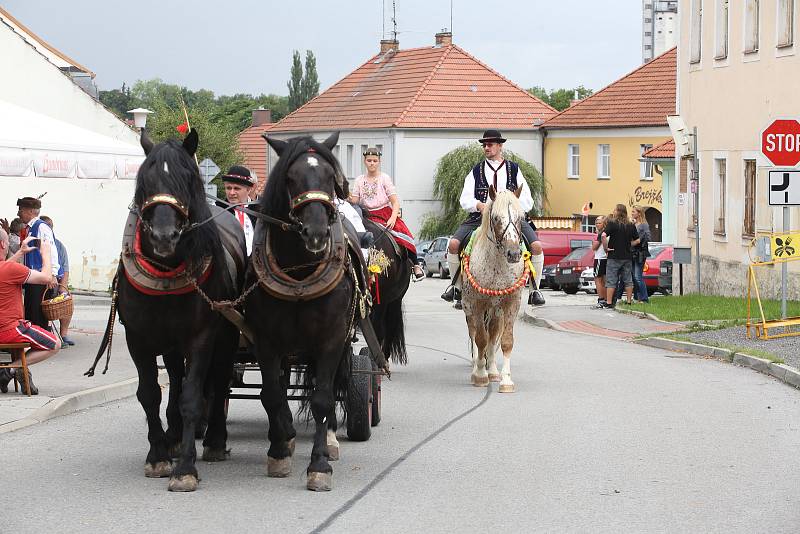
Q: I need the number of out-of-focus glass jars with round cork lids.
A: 0